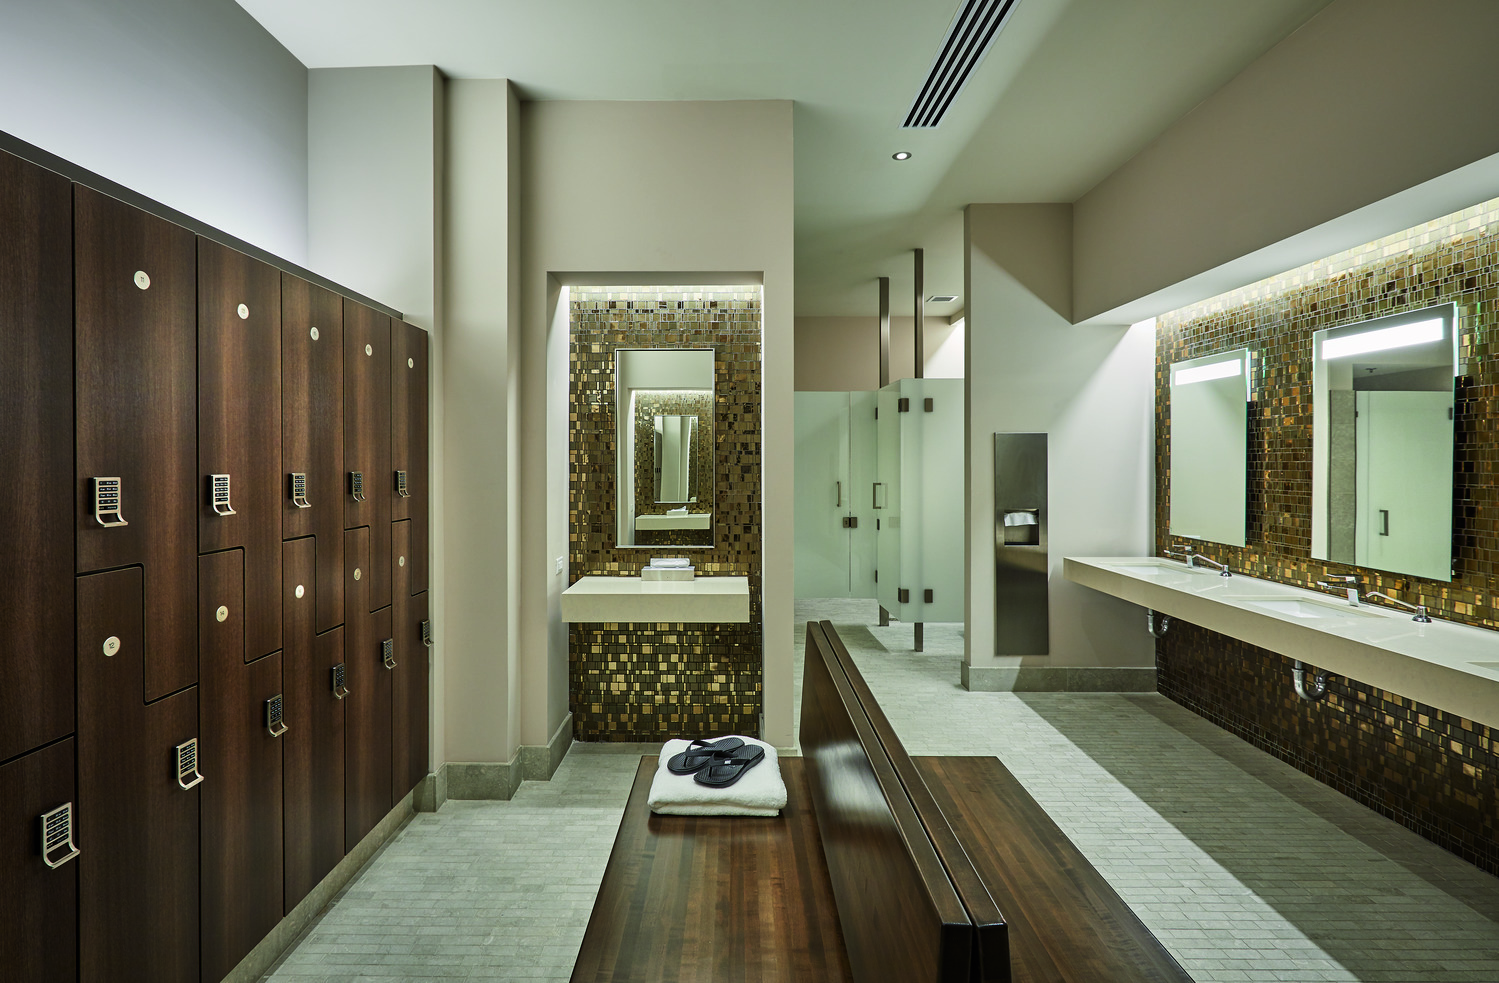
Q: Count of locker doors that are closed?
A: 12